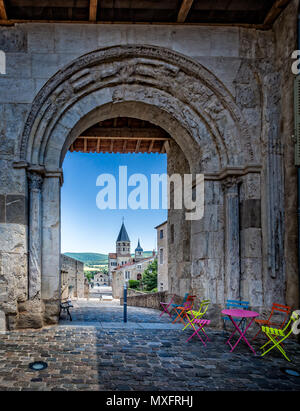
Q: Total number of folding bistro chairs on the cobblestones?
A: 8